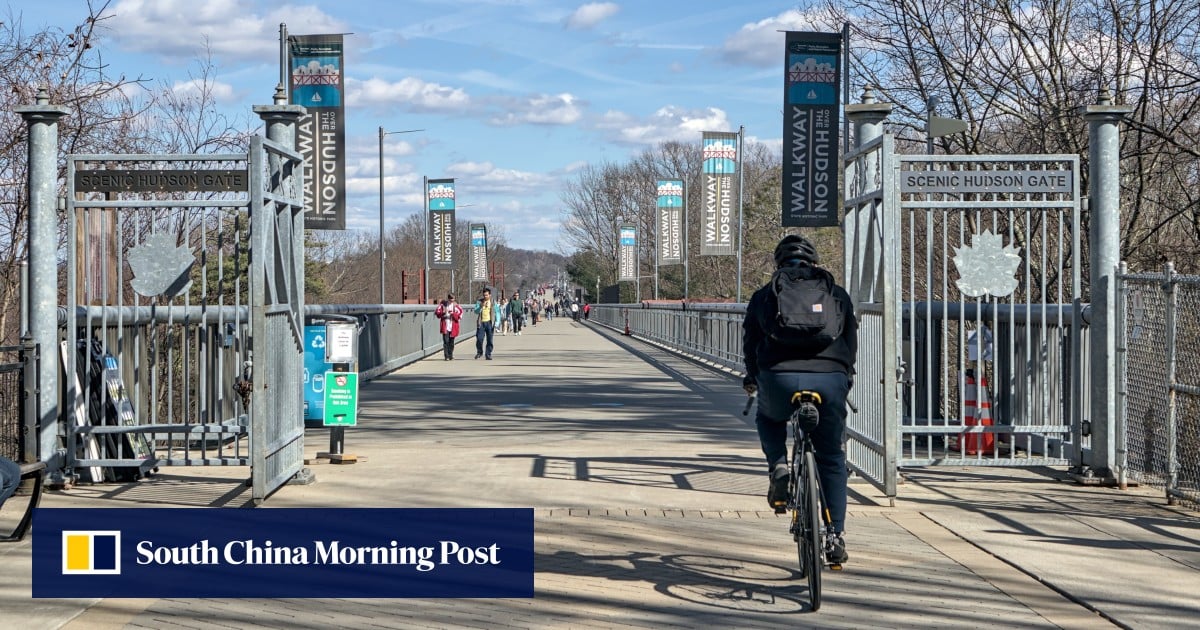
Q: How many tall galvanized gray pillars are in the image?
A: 4